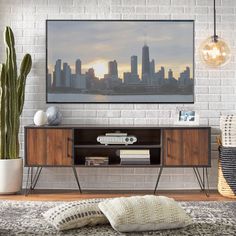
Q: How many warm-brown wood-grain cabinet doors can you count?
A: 2